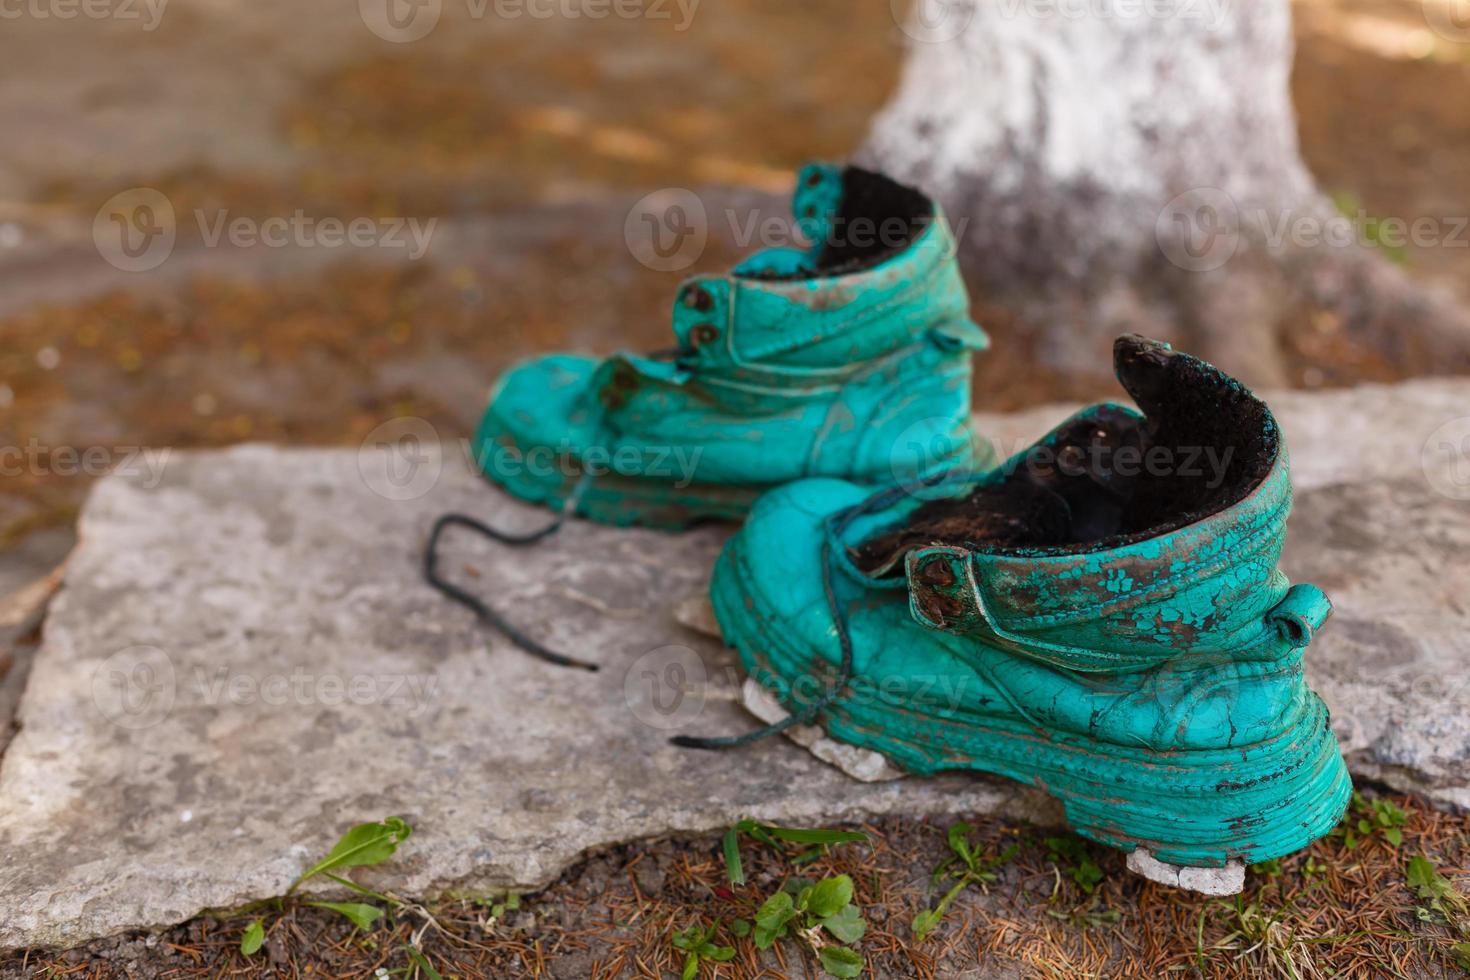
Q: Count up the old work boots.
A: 2